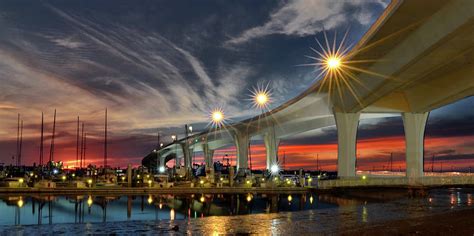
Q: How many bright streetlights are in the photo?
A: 3